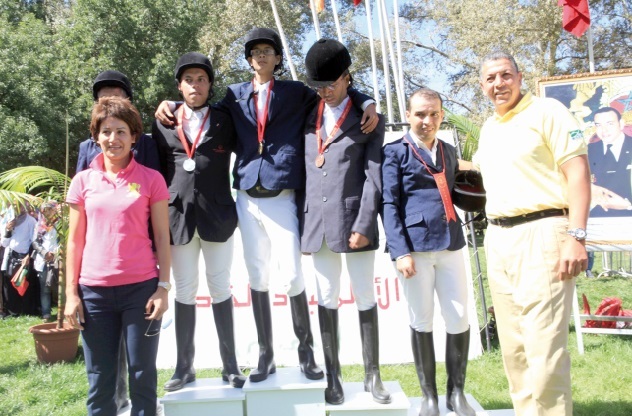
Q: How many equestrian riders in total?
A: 5